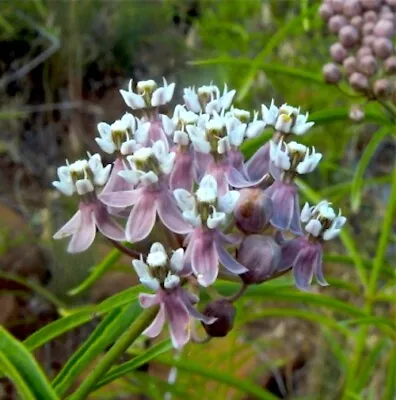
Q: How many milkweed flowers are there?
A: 13